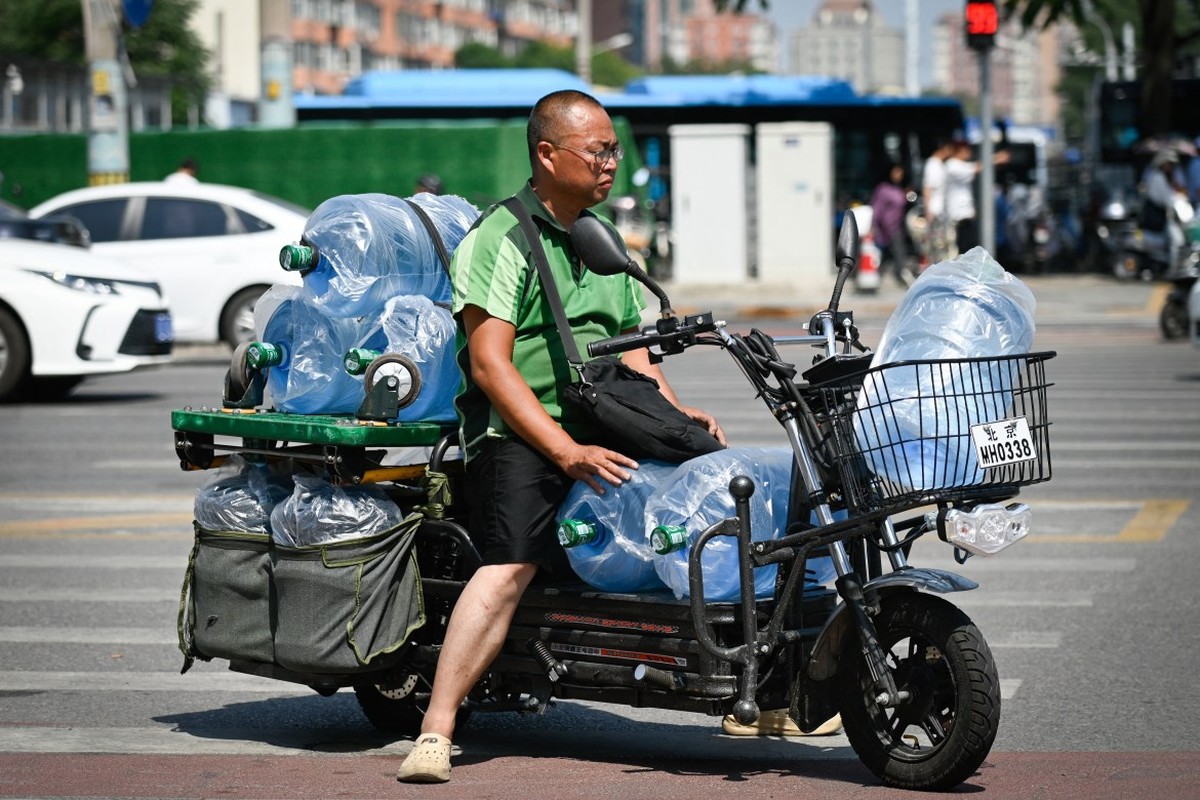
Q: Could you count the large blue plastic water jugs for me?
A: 8